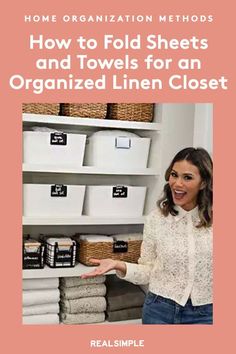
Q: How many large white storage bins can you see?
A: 4